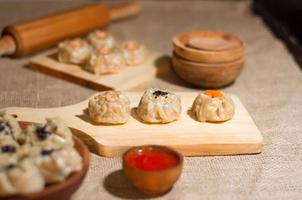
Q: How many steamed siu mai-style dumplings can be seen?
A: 12